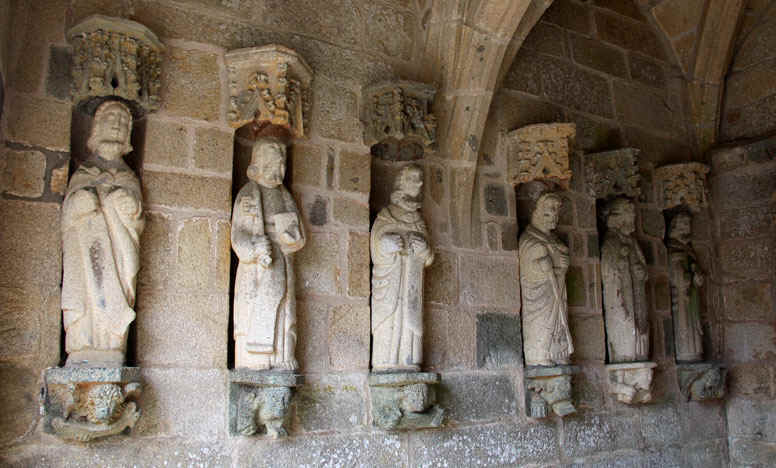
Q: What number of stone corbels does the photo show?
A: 6